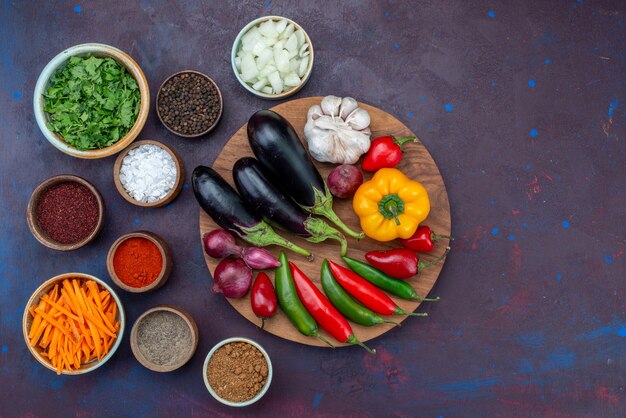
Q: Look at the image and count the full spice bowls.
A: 6